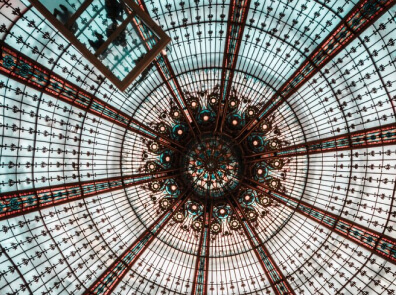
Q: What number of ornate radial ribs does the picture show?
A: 10